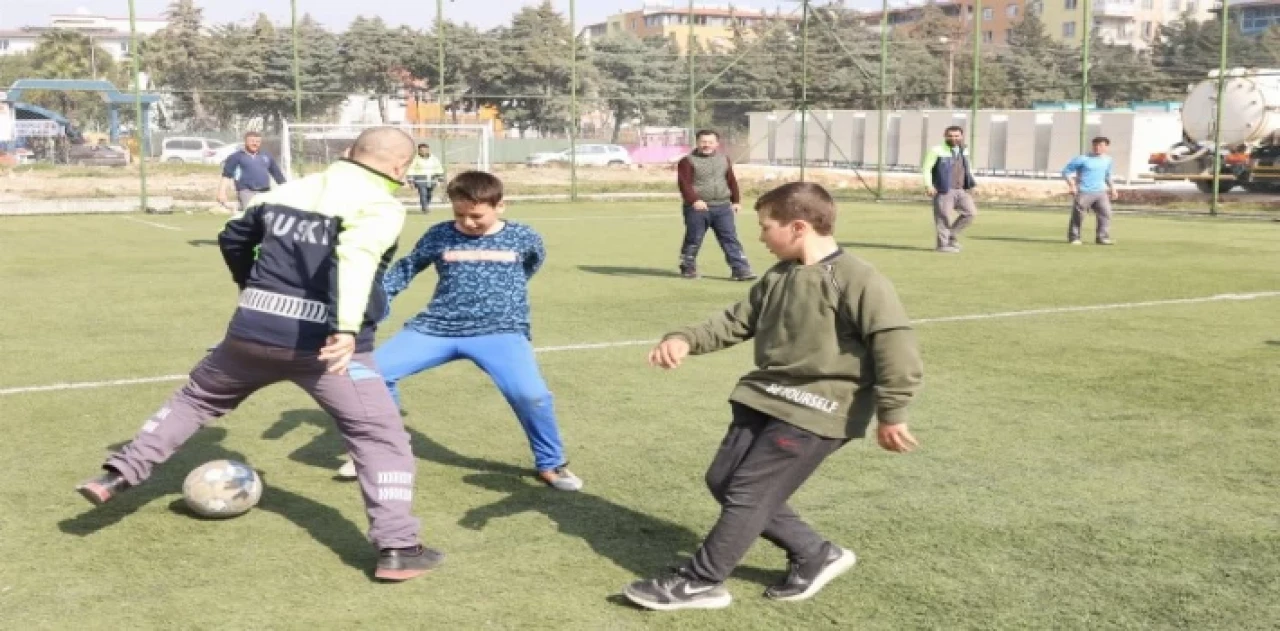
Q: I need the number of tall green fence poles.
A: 10